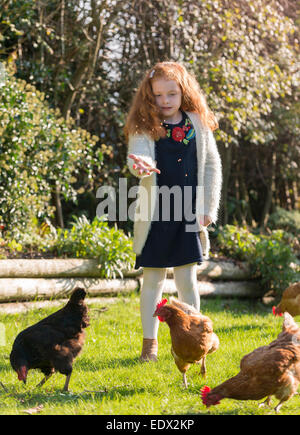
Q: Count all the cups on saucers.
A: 0